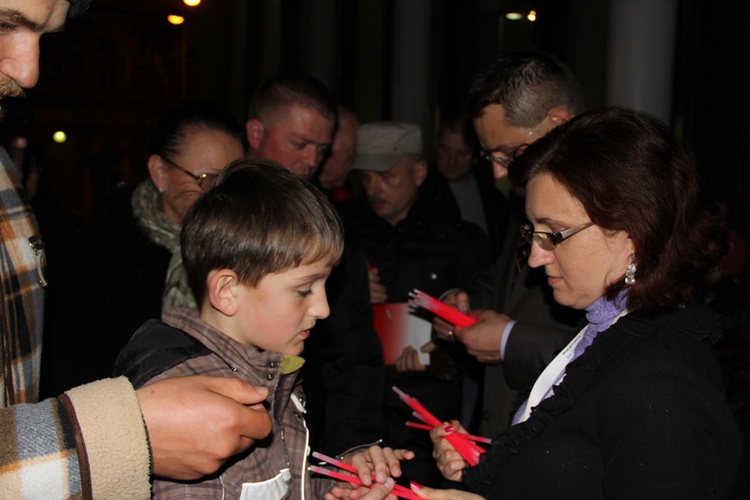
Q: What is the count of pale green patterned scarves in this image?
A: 1